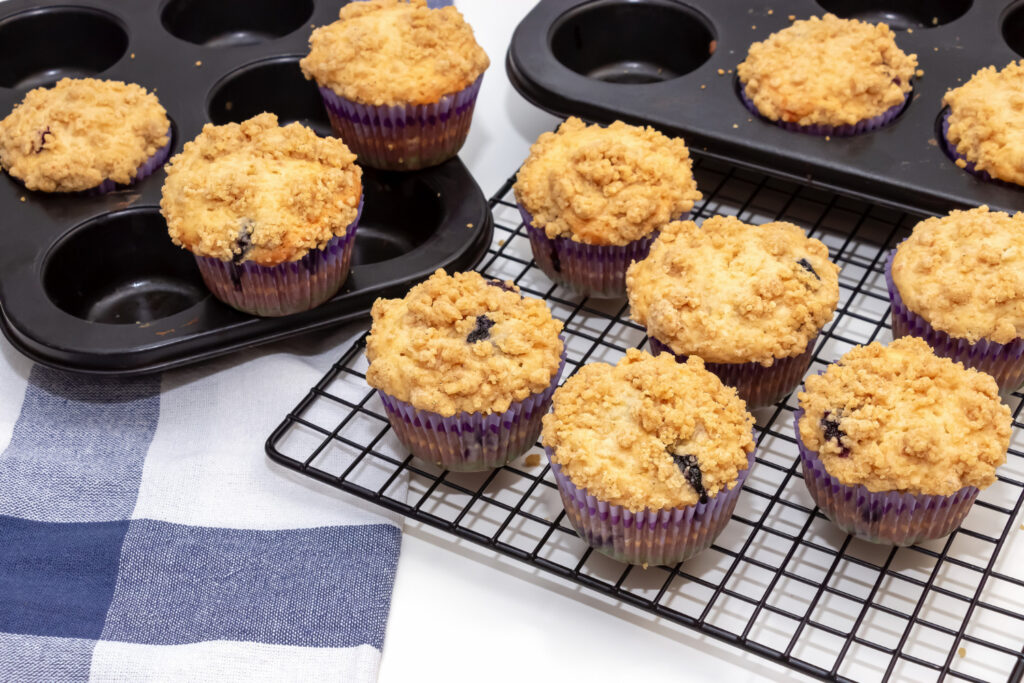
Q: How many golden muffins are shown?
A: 11